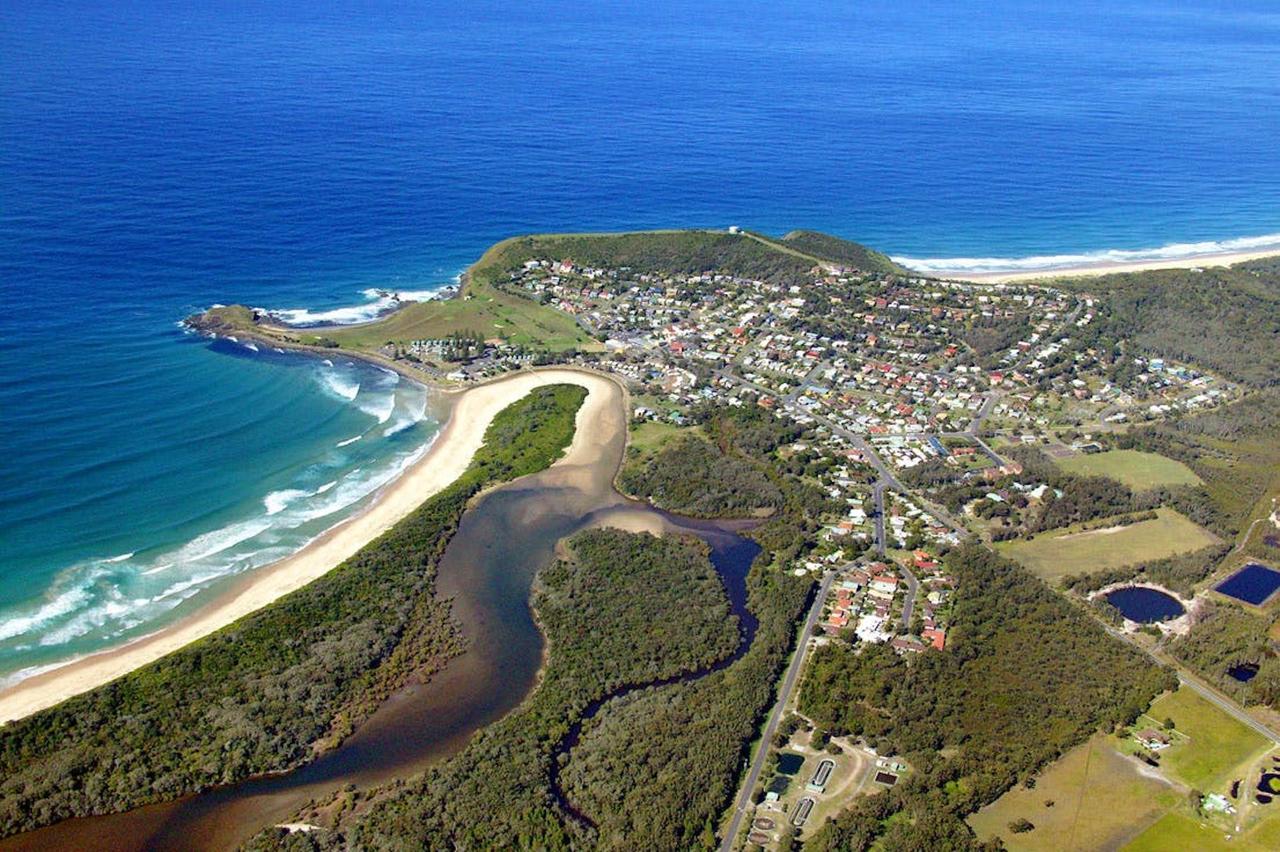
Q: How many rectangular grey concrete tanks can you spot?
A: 2